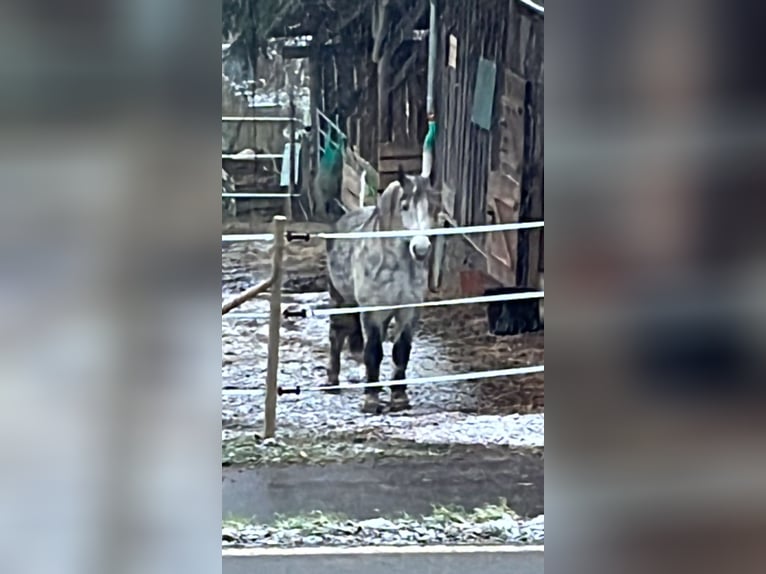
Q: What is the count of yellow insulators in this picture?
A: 0